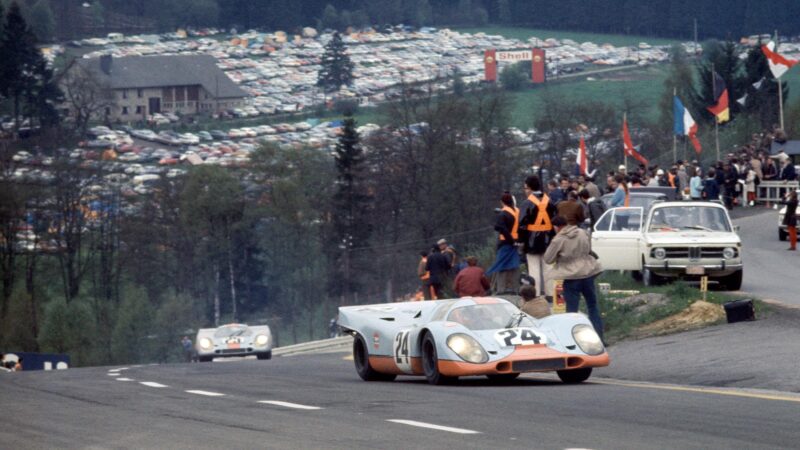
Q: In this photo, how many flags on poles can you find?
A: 5